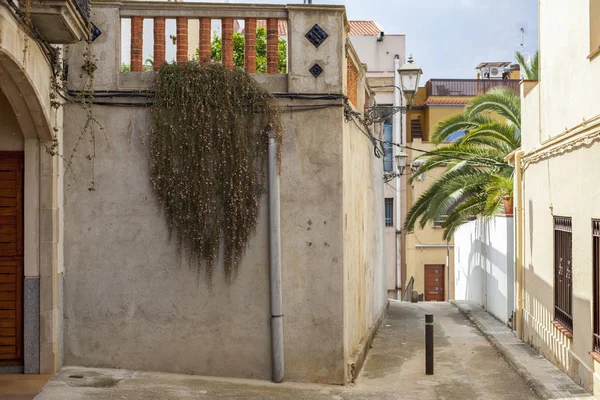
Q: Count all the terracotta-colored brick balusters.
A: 7